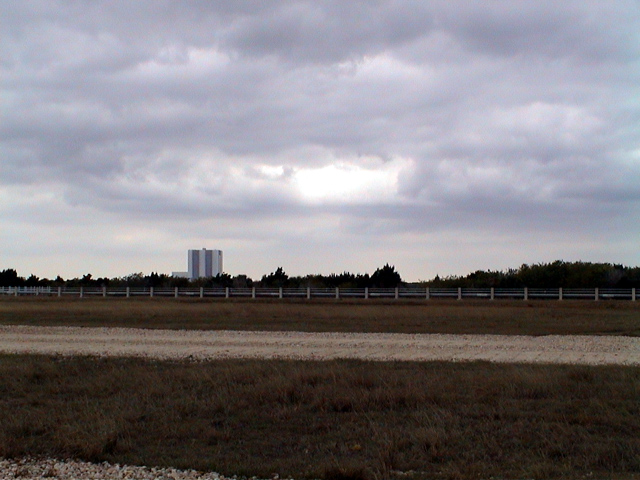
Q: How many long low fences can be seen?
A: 1